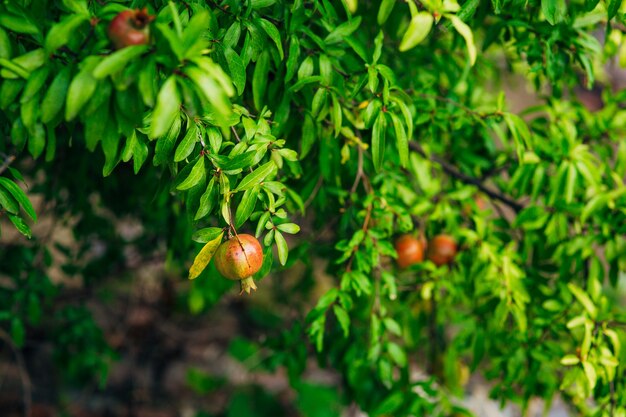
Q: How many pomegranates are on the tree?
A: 4